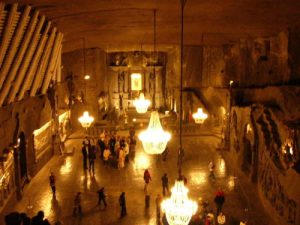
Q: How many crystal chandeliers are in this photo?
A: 5